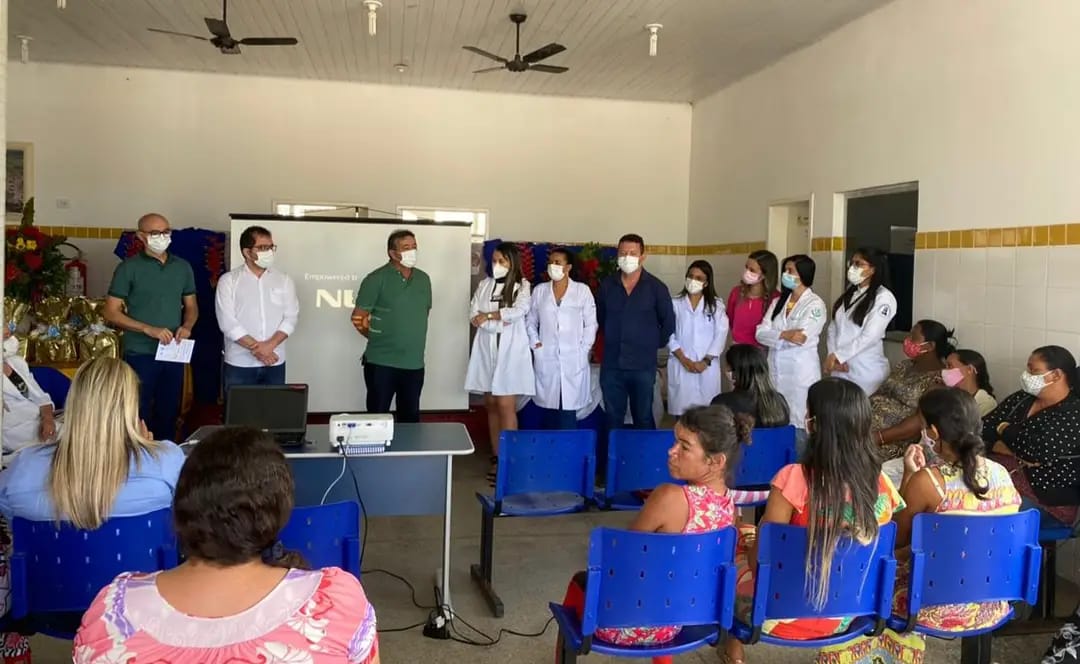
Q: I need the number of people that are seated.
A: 10